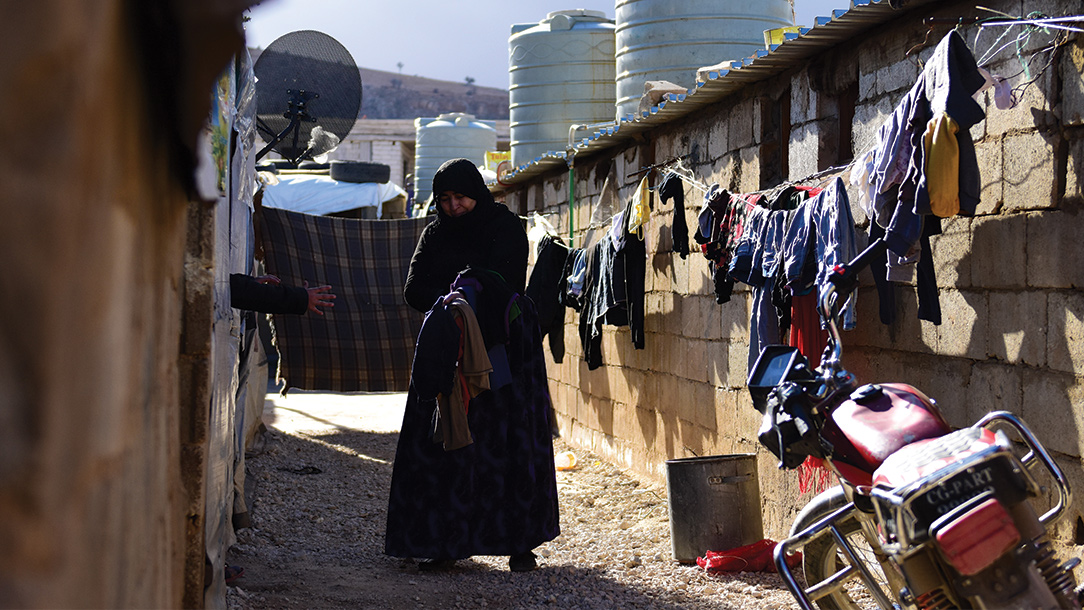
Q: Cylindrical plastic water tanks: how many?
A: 3